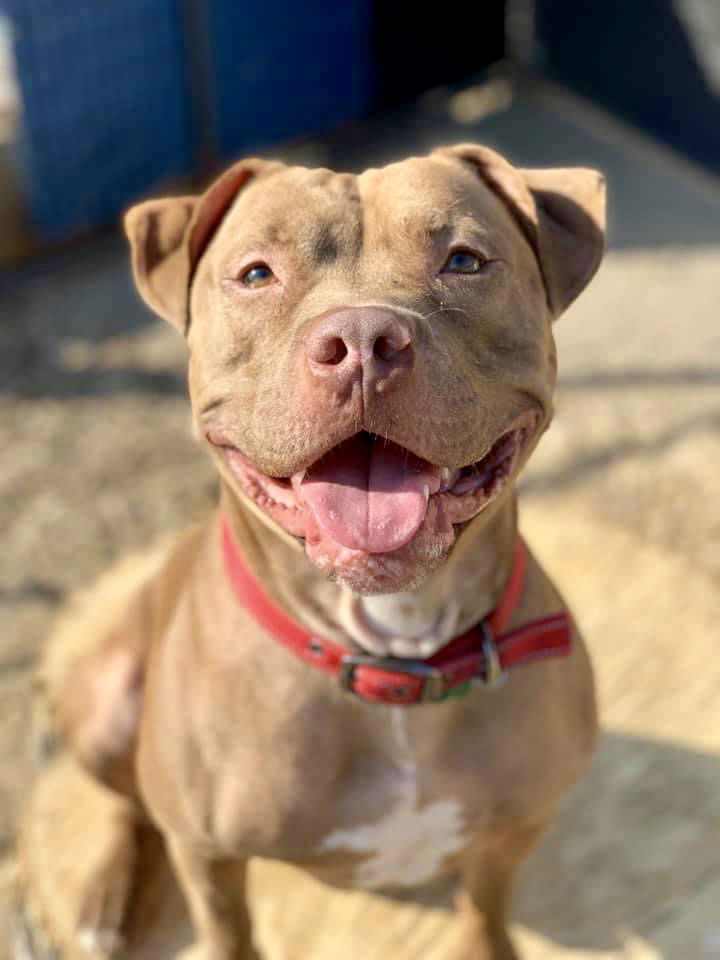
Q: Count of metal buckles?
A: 1